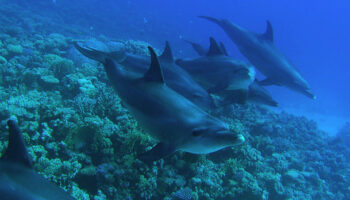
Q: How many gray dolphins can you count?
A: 6